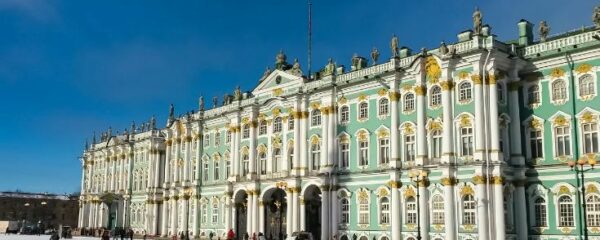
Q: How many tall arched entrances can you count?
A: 3